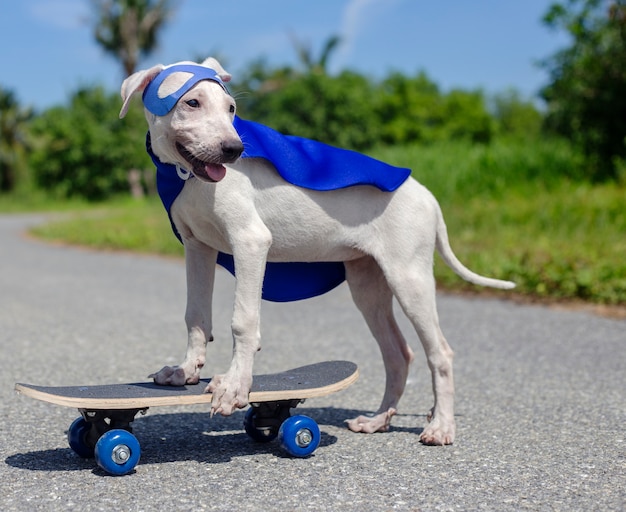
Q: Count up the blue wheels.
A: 4